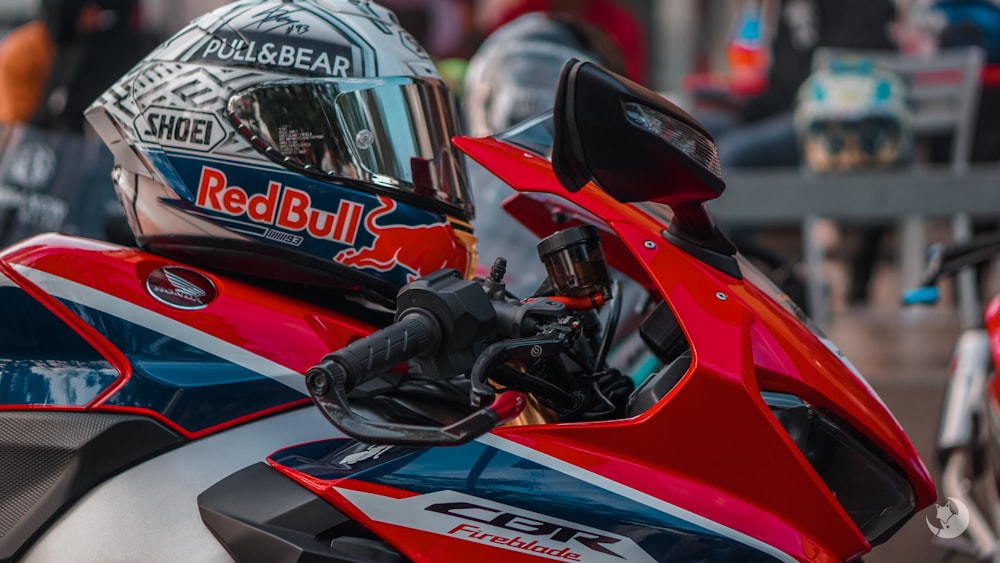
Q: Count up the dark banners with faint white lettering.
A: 1